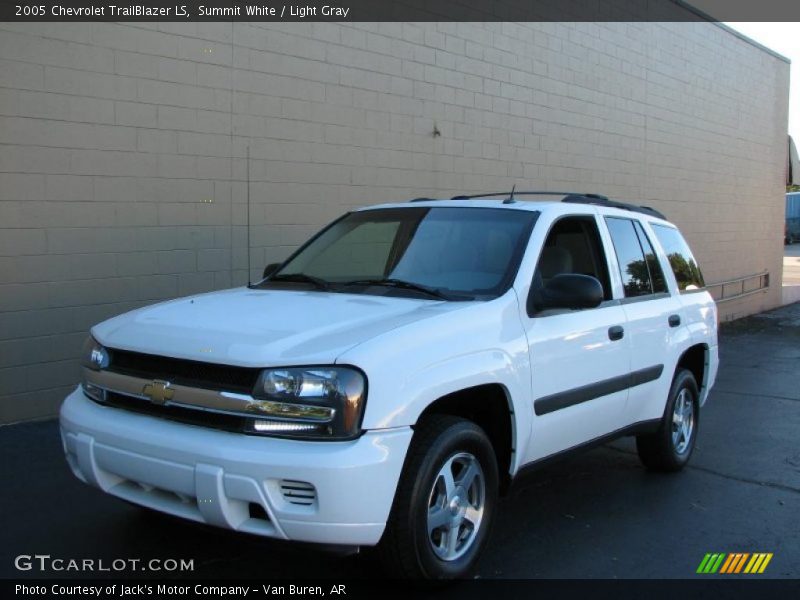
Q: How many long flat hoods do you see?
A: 1